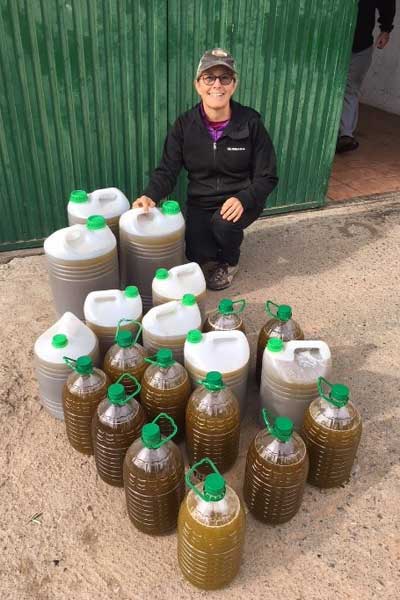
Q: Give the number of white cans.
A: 9